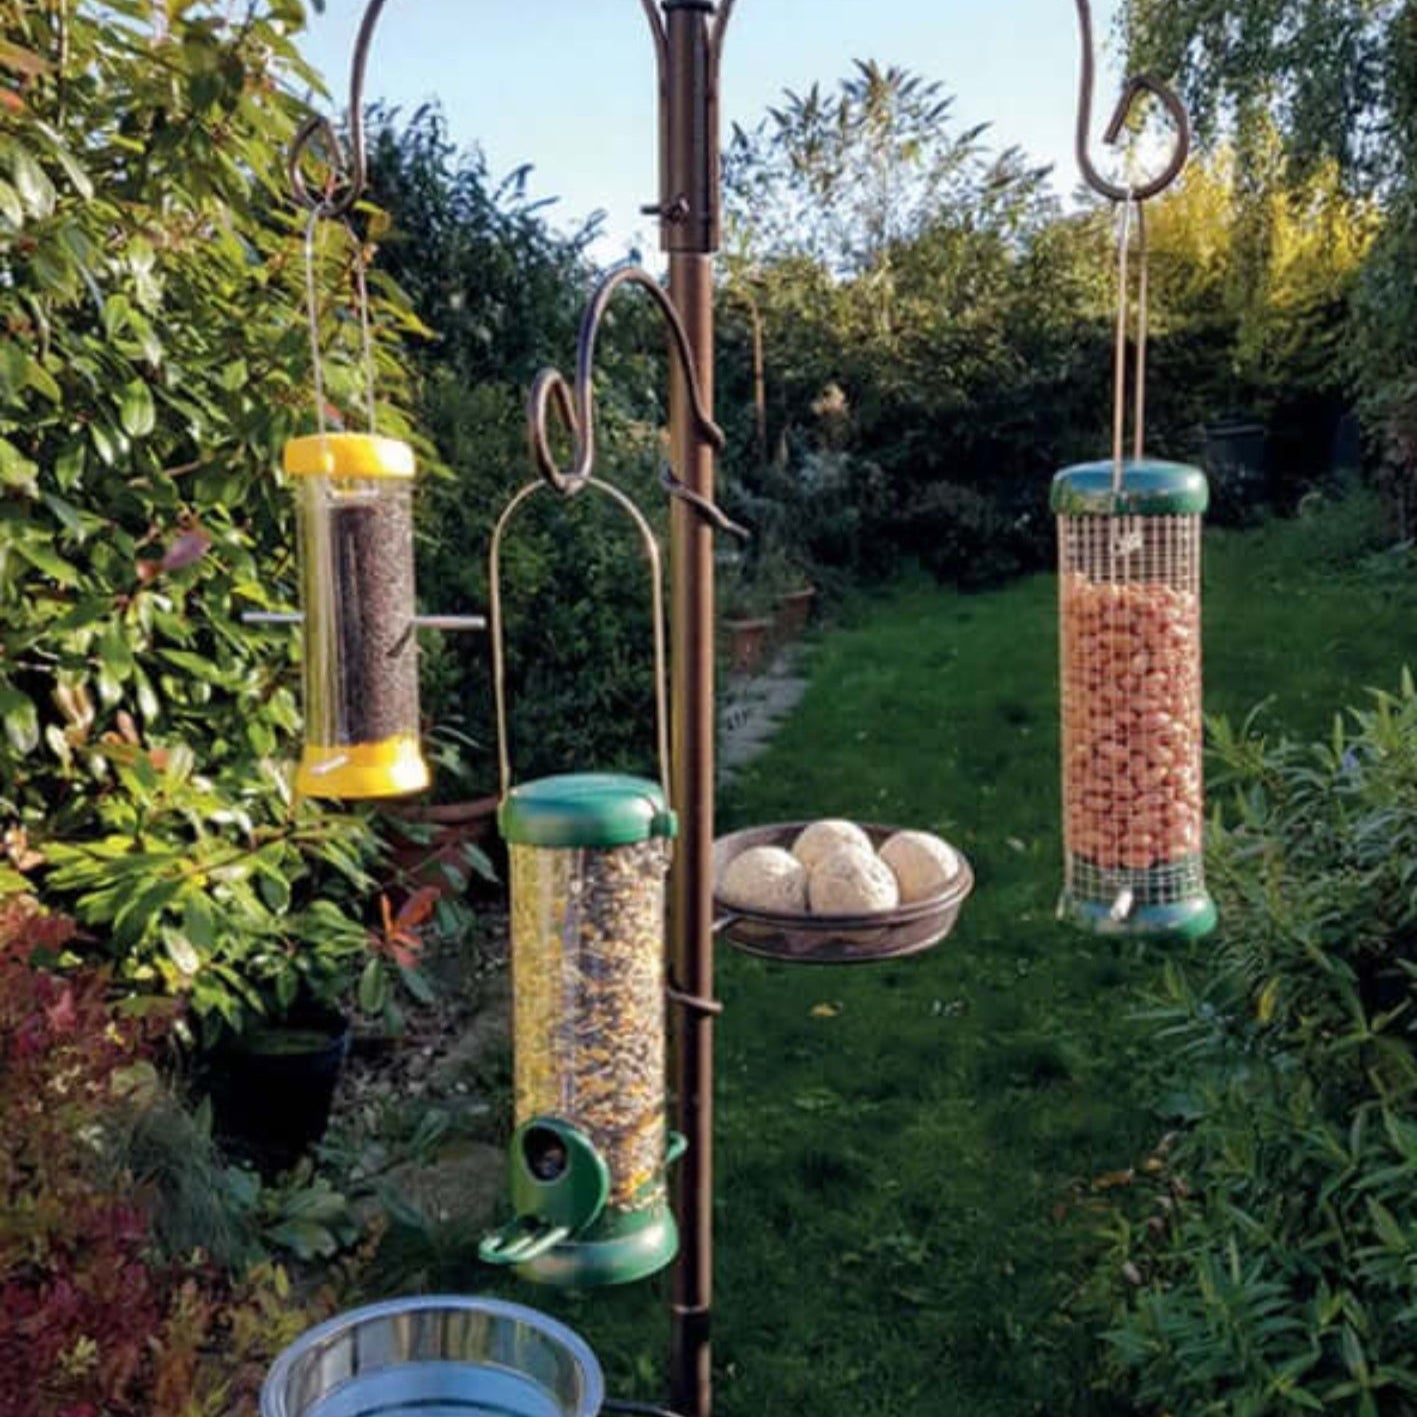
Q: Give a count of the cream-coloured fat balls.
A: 4